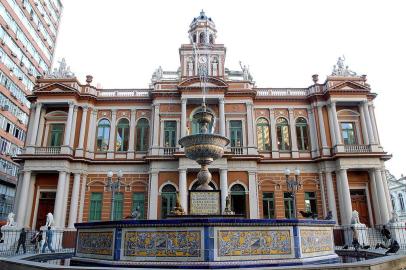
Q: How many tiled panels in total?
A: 4